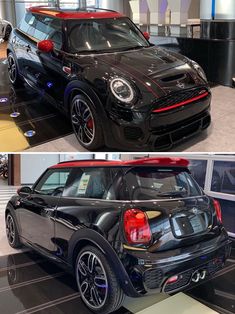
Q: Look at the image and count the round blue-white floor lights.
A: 3